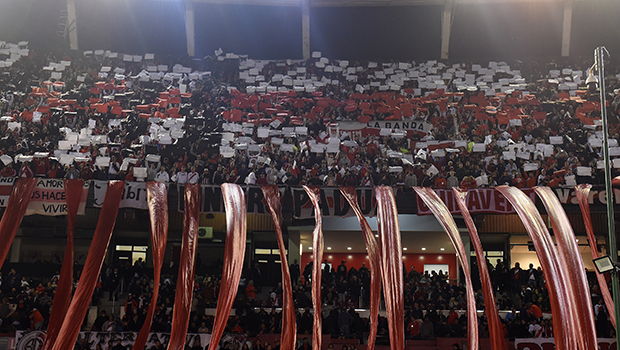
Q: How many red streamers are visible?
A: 15